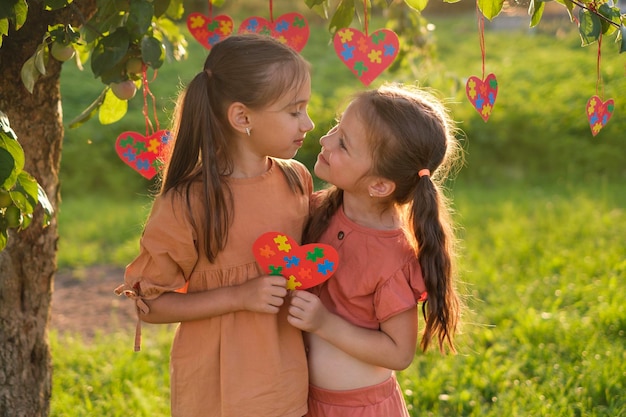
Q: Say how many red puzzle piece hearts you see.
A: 7